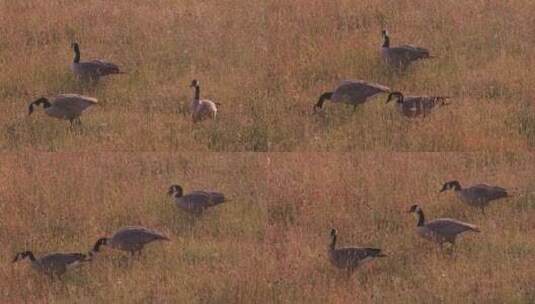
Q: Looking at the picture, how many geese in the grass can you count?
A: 12